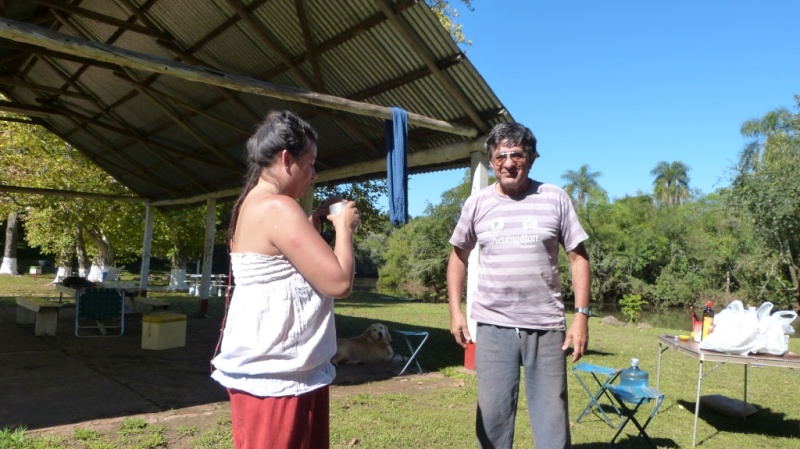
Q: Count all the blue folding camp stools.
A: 3